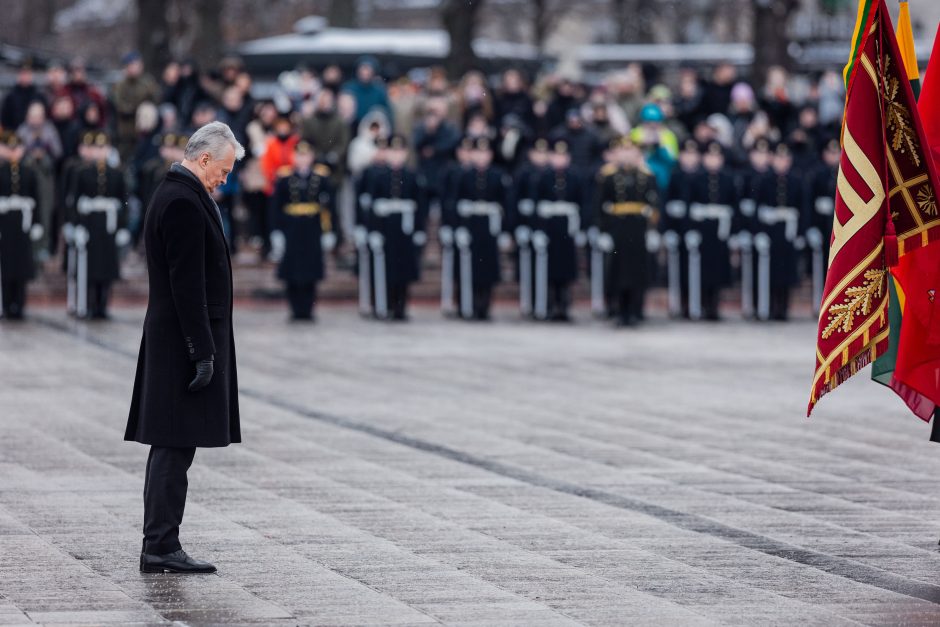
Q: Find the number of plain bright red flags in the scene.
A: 1